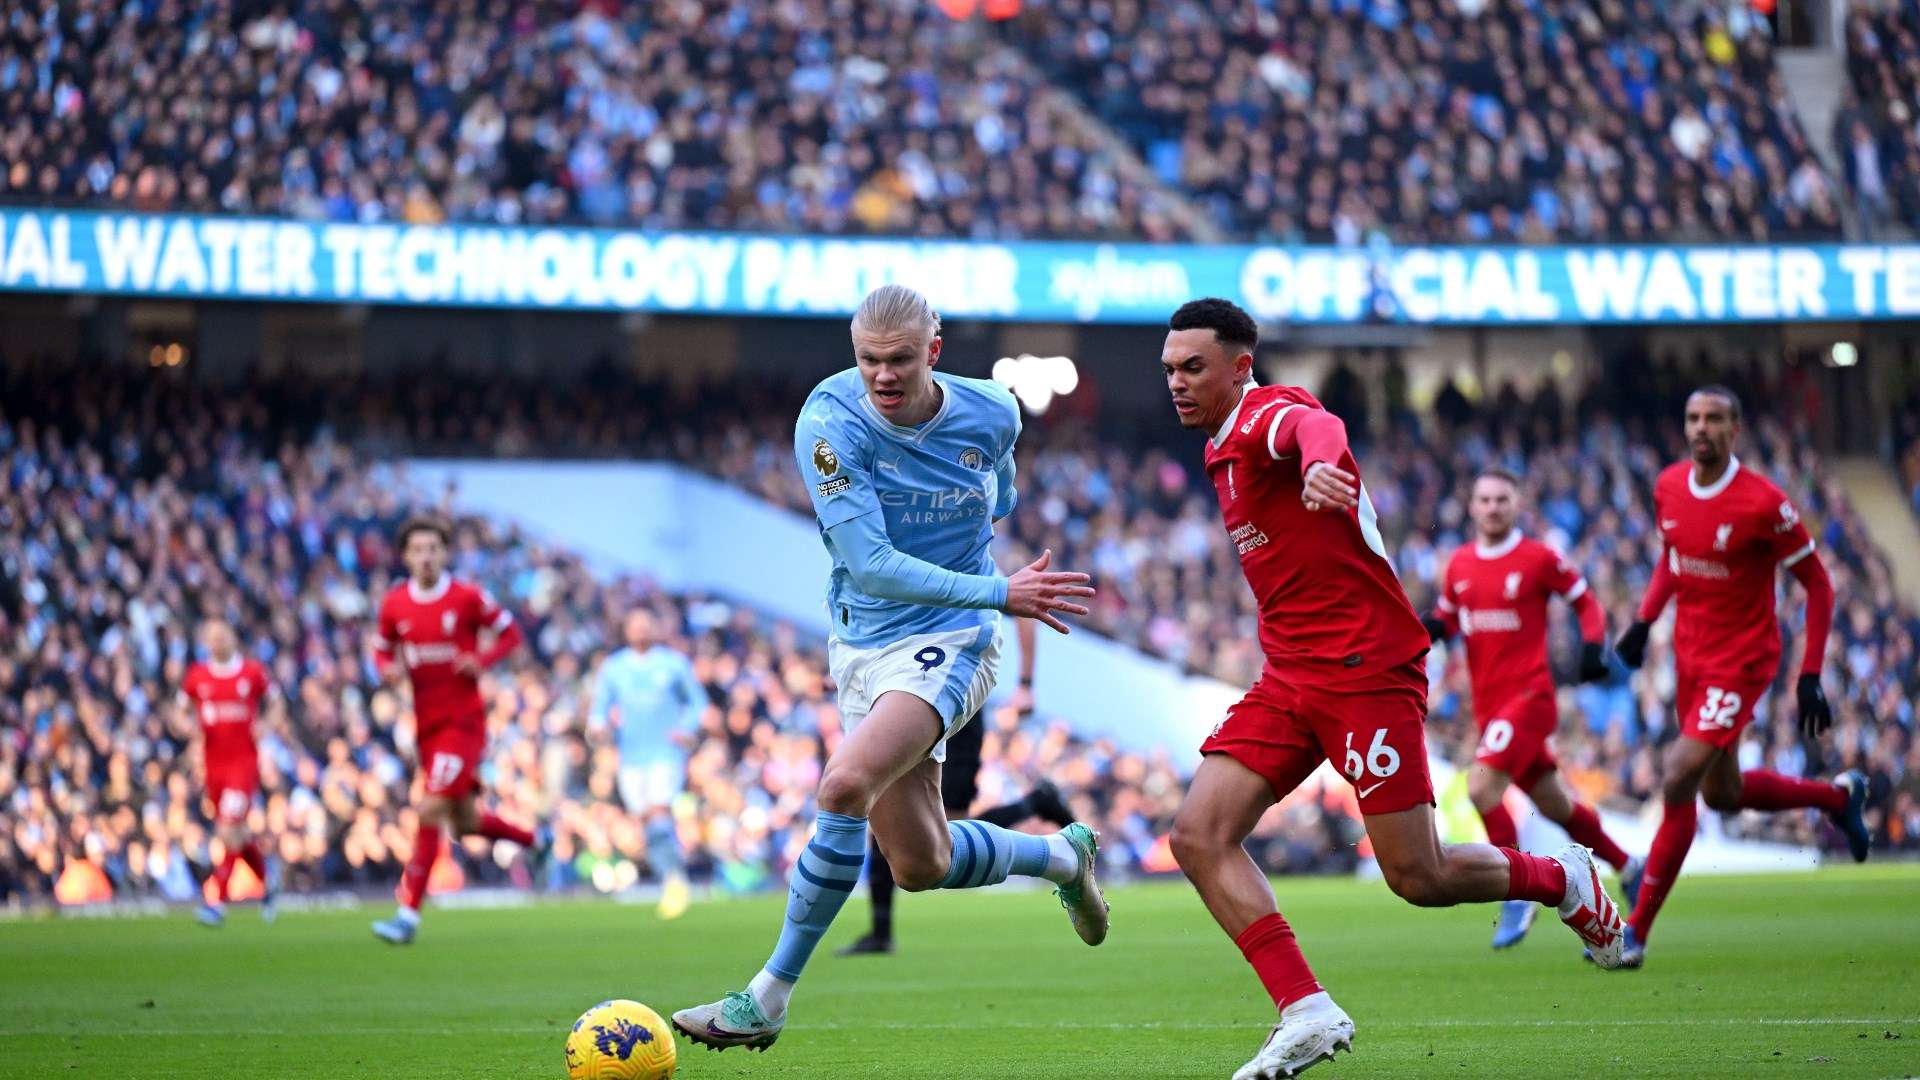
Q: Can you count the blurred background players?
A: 5